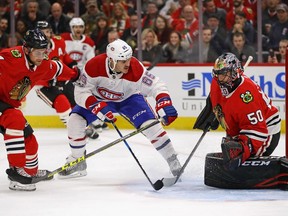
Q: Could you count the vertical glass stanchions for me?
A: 5